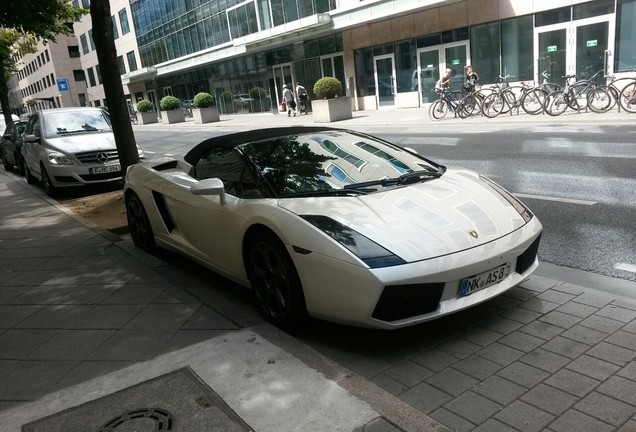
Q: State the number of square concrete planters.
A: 4